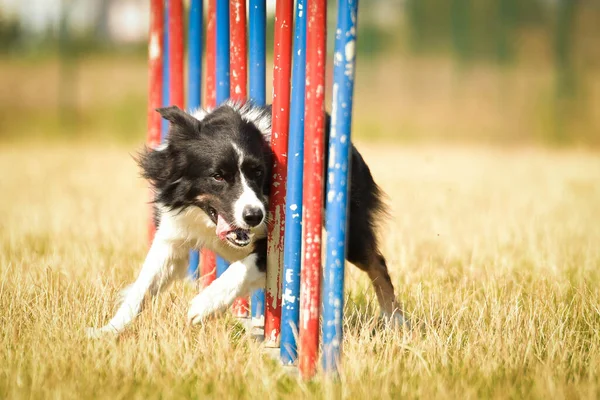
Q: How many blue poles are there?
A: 6